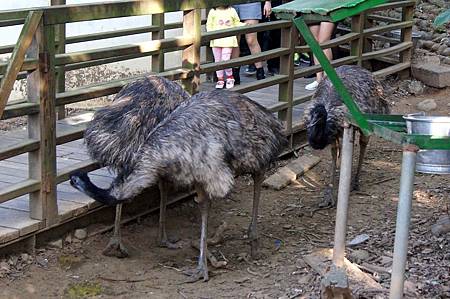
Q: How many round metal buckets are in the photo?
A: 1